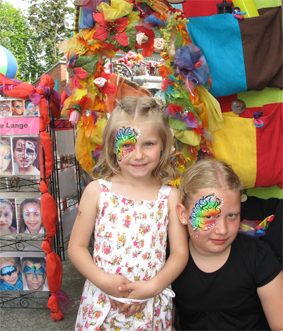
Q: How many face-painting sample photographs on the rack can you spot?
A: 9